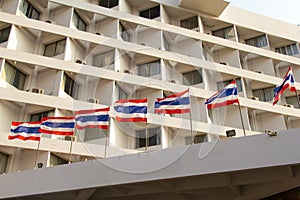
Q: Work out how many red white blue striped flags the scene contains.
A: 7